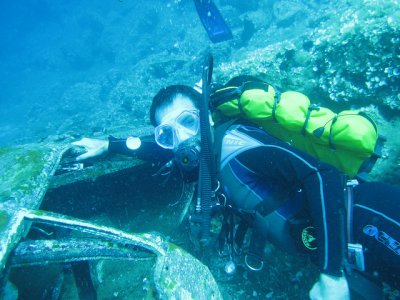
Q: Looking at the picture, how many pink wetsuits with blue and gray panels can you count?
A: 0